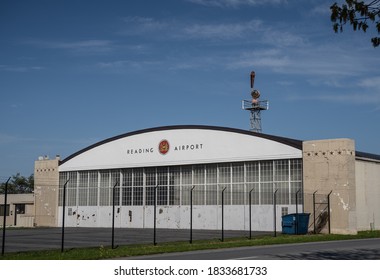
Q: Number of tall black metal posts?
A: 11